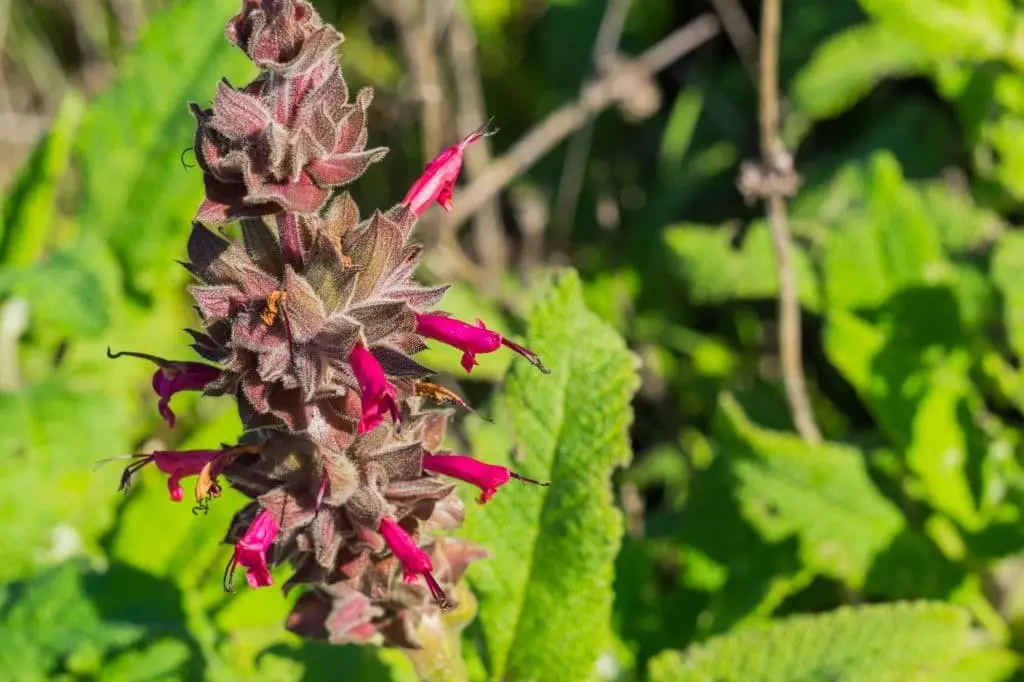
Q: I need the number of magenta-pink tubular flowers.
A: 8